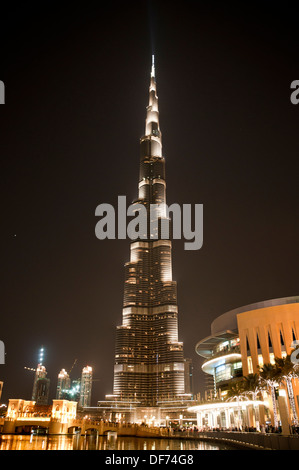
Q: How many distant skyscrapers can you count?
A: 3